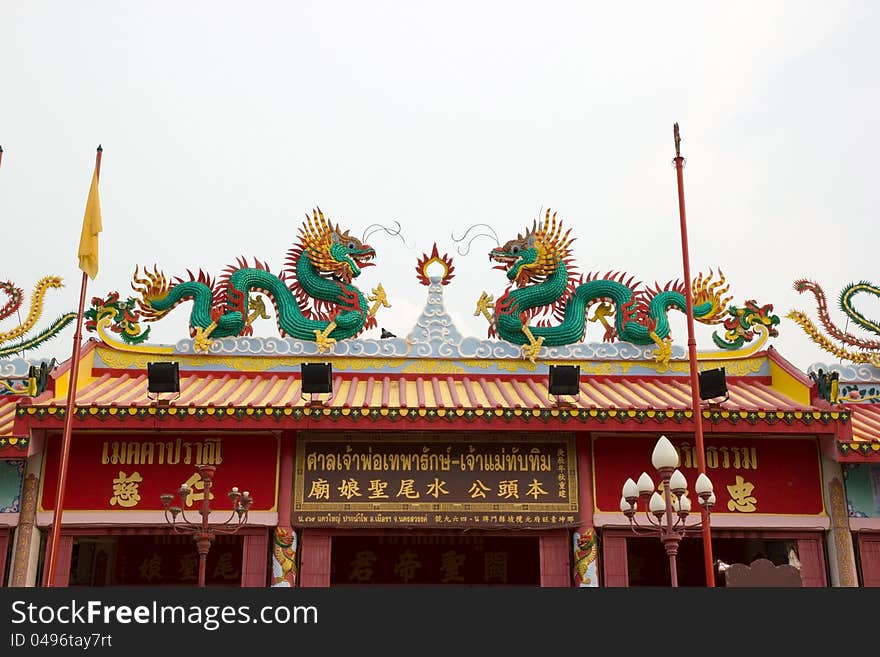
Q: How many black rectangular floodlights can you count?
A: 4